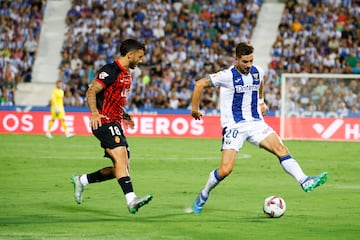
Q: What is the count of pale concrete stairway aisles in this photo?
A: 2